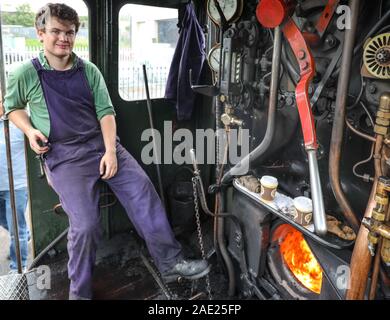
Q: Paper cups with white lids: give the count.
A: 2